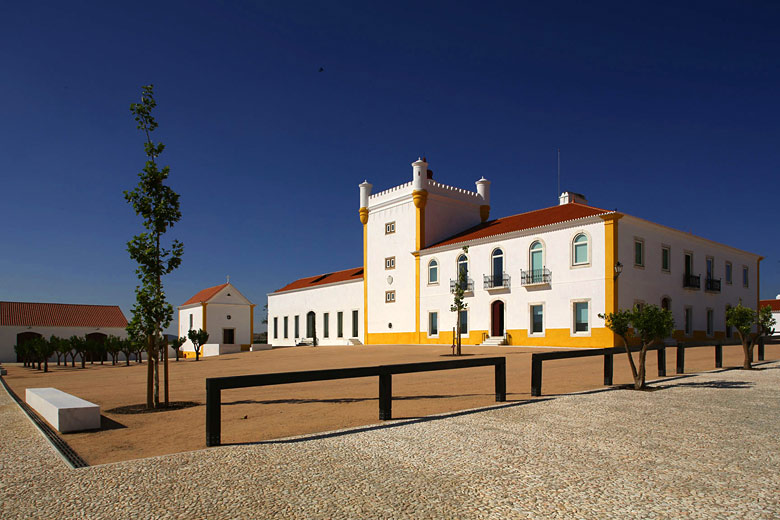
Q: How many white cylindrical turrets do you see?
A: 3